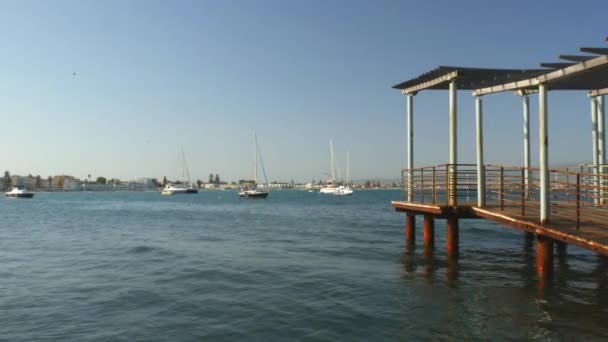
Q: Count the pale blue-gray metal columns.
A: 7